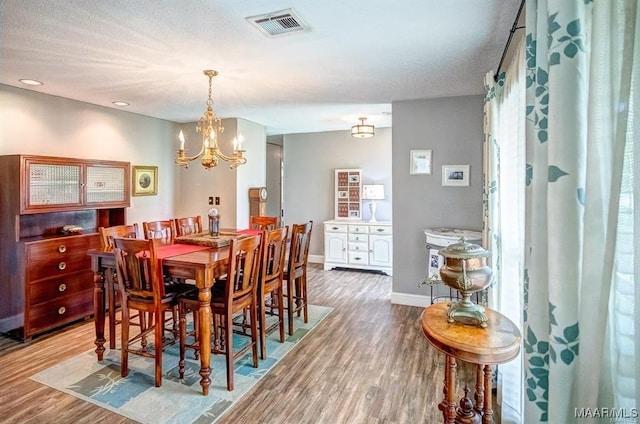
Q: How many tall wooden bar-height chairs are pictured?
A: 8